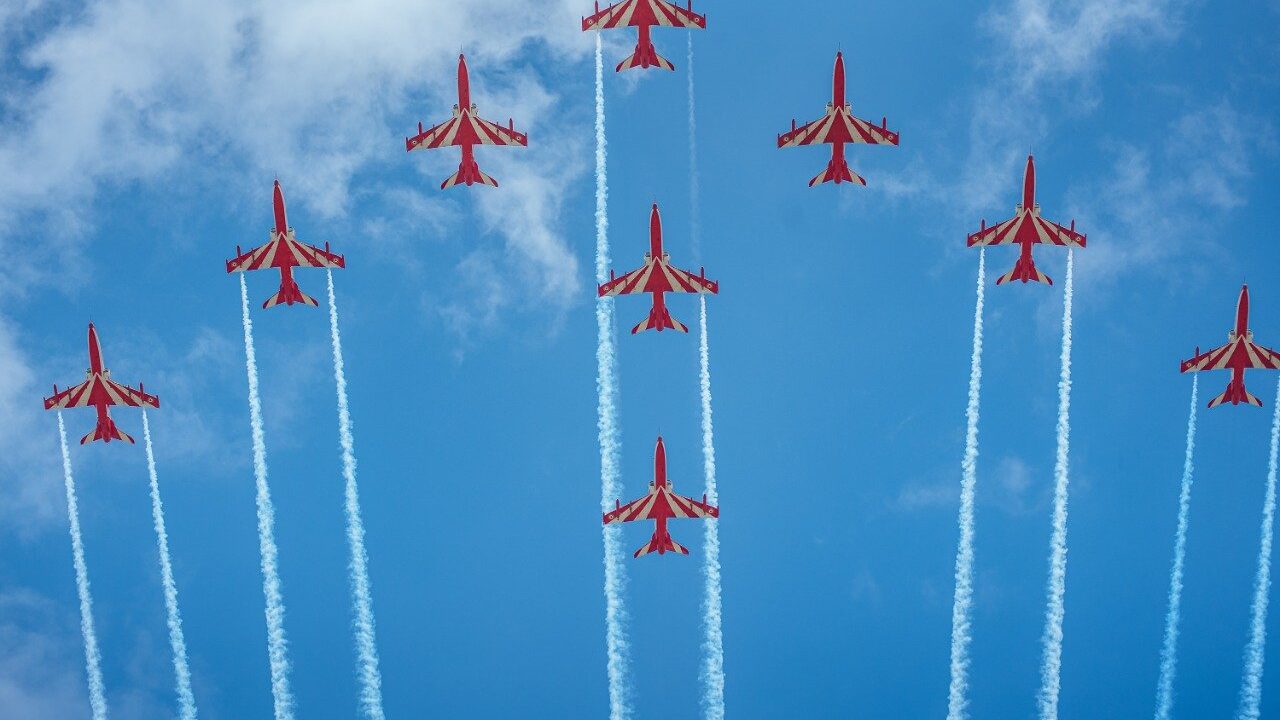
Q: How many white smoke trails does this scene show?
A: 10